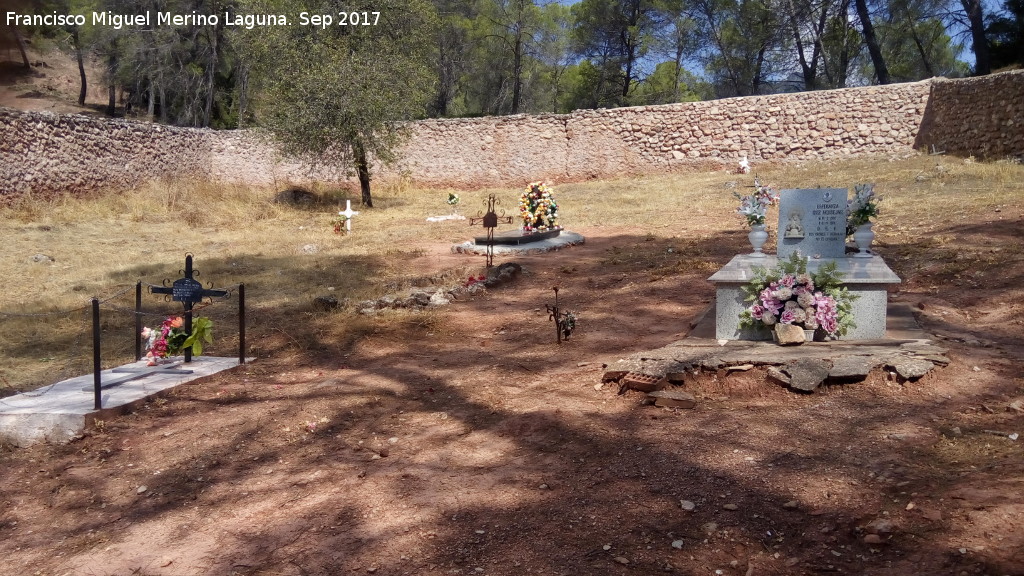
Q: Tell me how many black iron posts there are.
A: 3